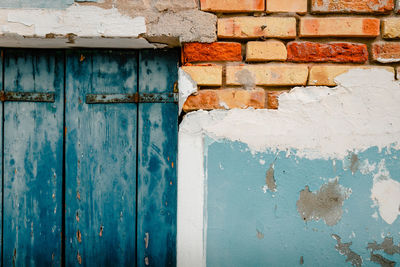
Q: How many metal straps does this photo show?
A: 2